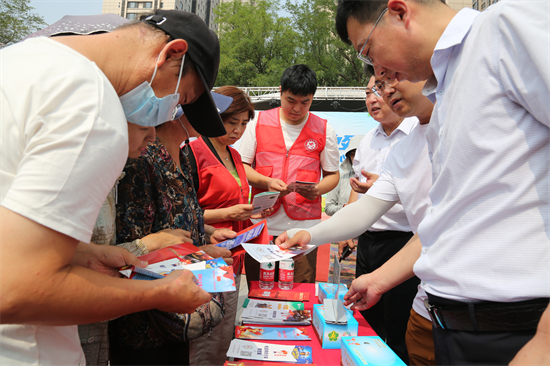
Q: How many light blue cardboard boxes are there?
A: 3